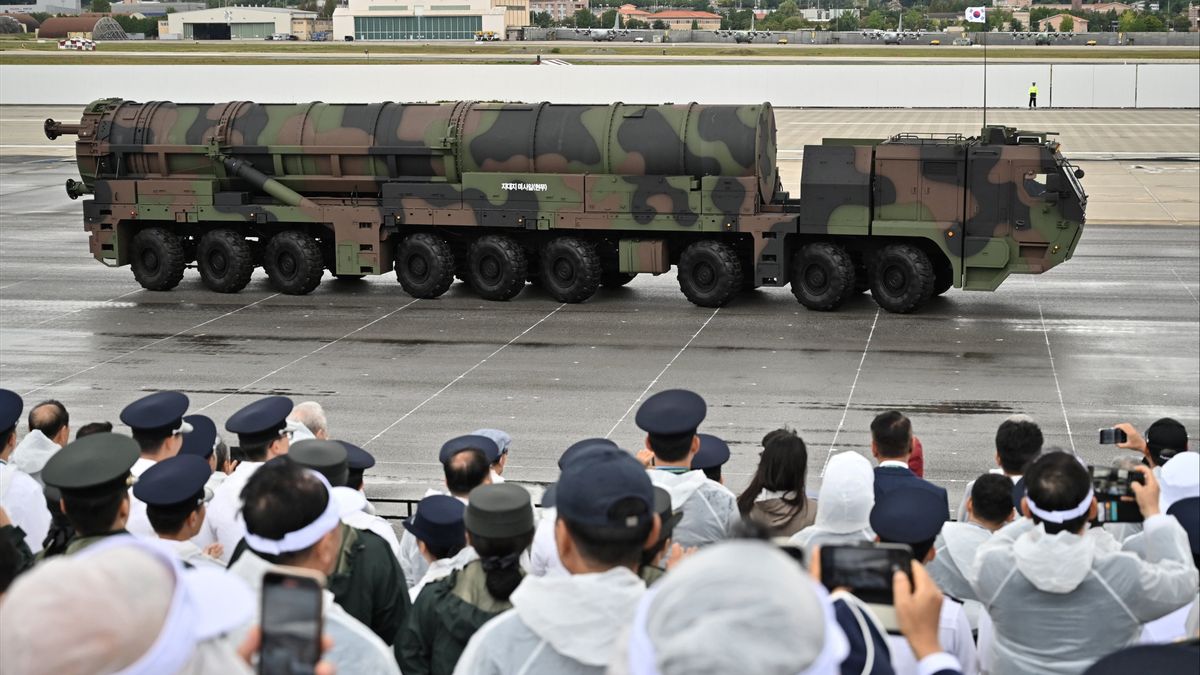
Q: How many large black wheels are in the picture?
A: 9